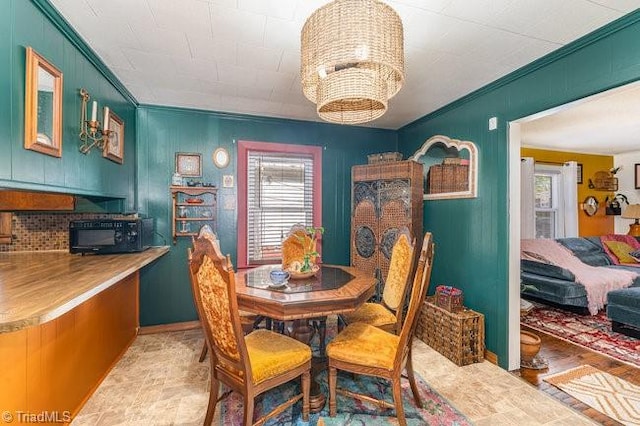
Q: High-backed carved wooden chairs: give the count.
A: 5